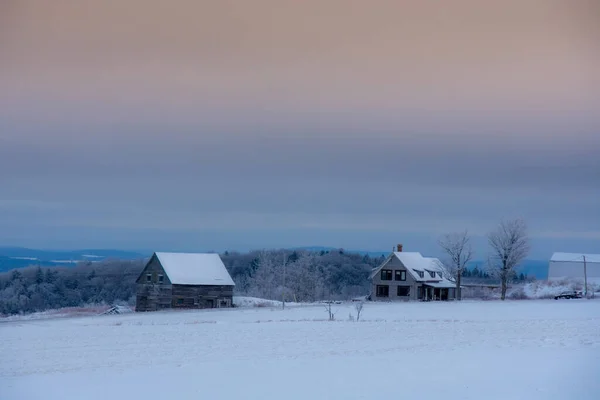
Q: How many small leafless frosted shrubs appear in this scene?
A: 2